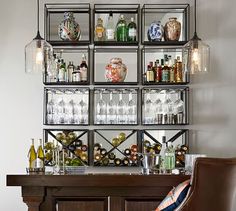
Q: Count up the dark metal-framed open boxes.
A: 12